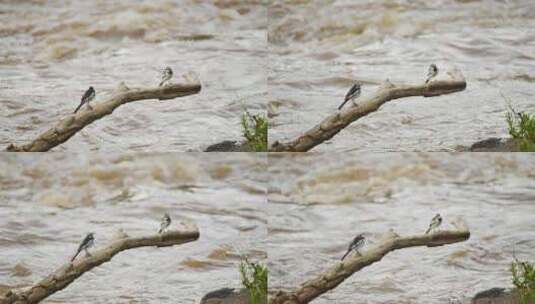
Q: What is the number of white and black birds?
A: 8